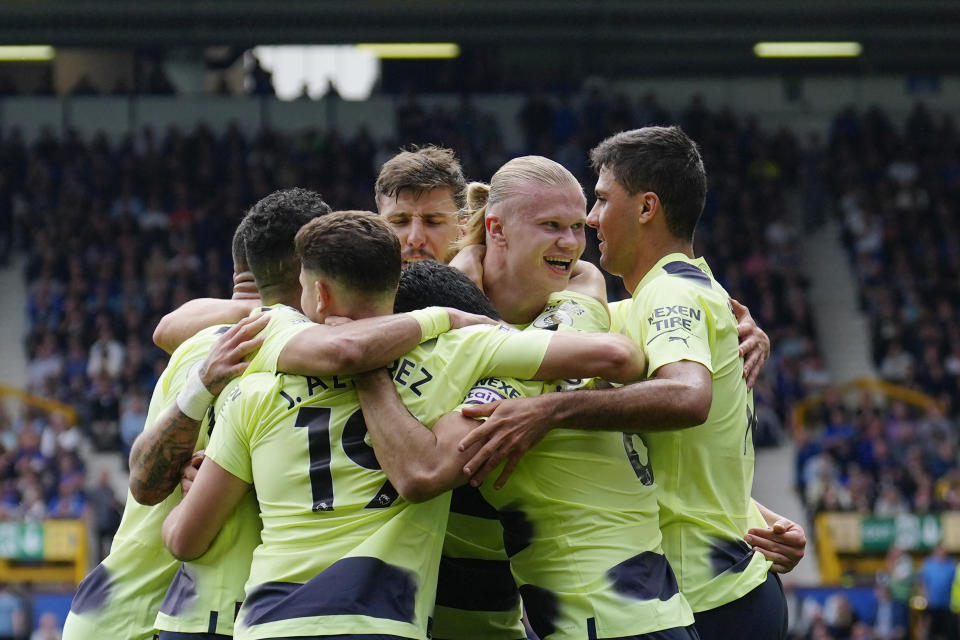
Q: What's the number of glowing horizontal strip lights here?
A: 3